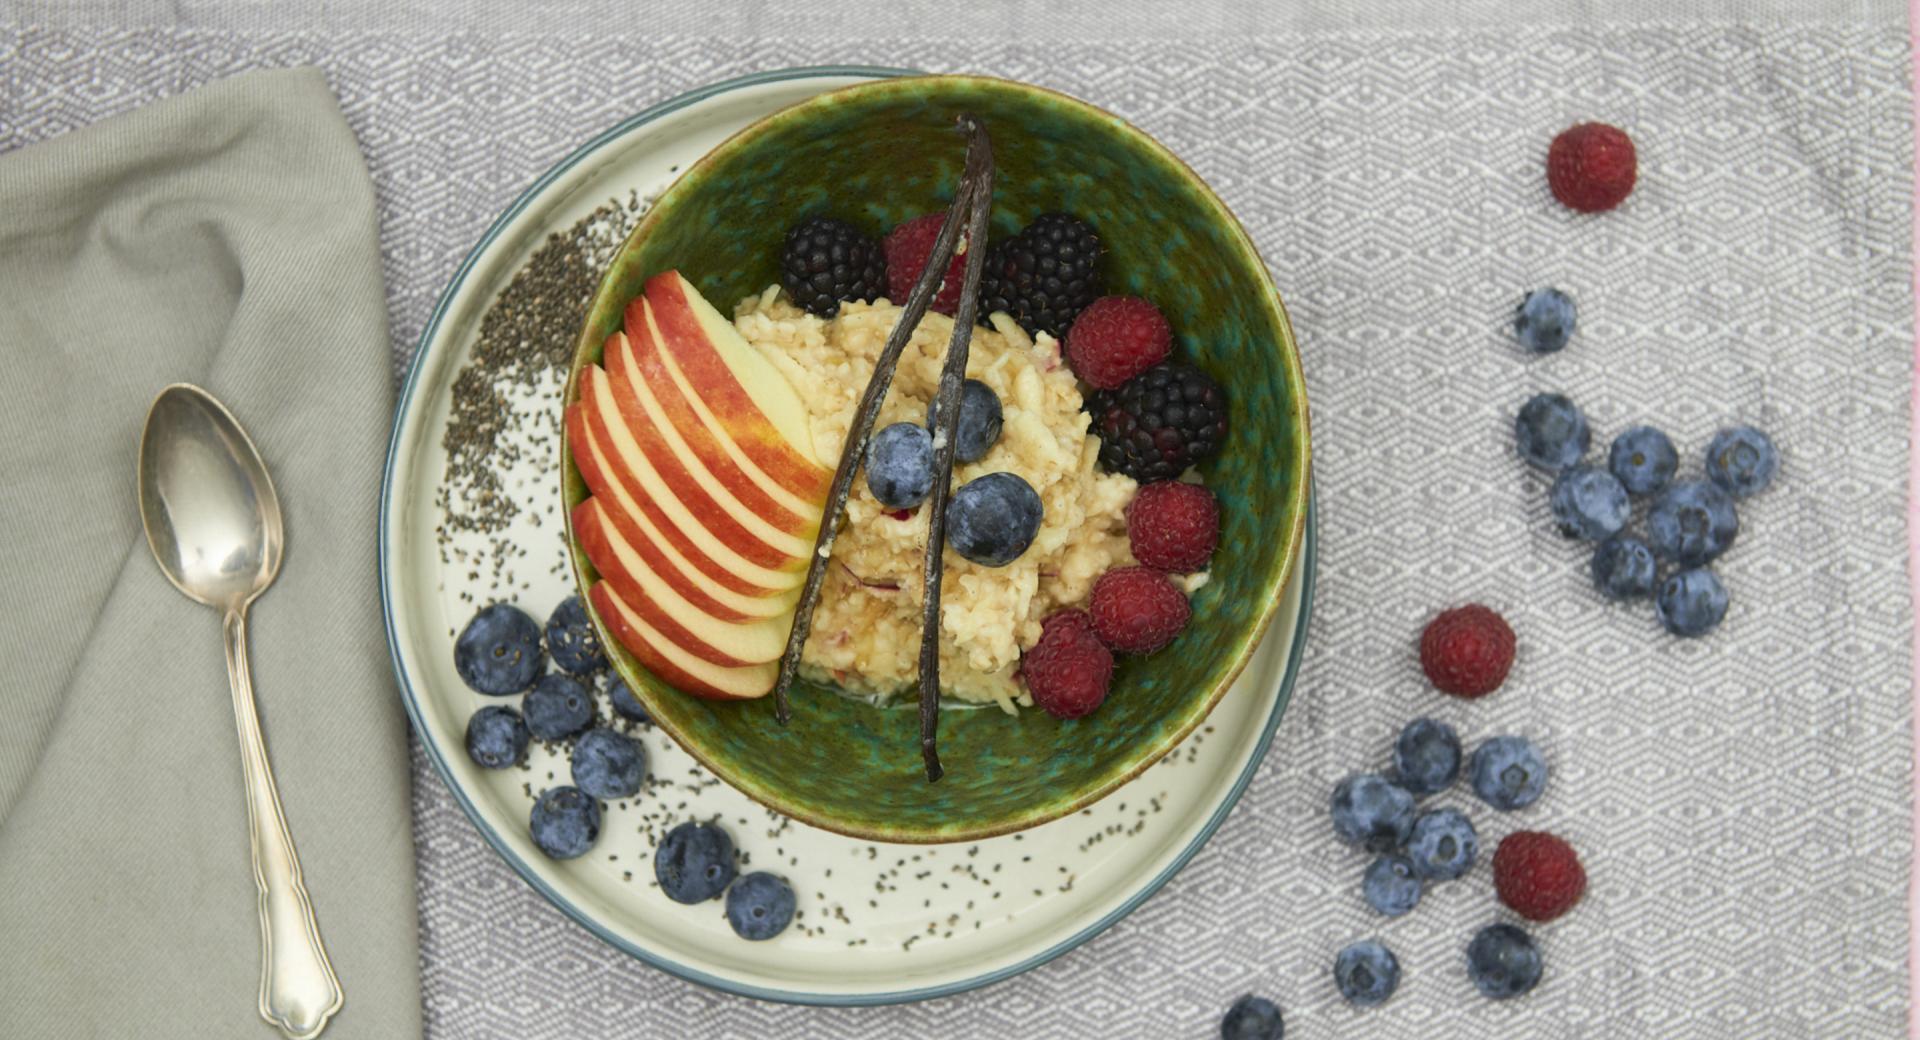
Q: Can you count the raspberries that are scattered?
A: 3